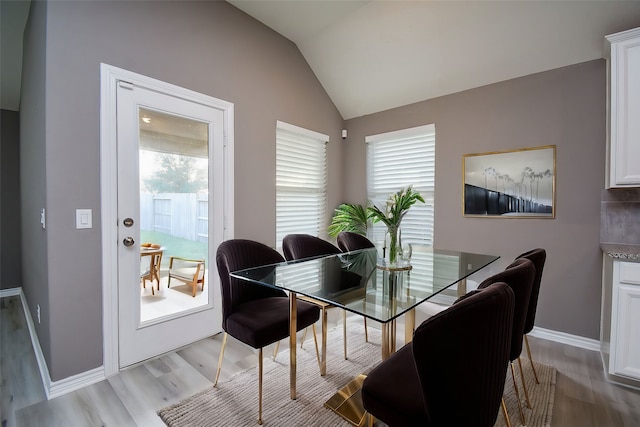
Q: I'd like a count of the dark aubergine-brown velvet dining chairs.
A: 6